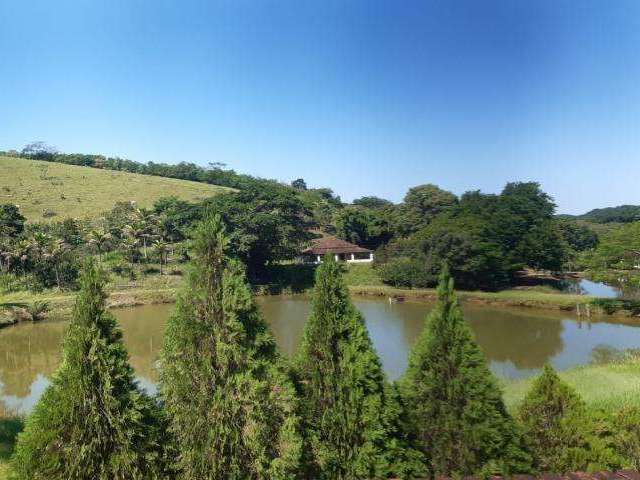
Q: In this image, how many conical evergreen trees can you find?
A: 5